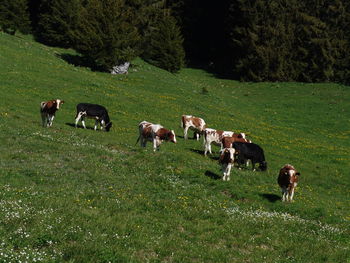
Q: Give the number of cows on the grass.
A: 9